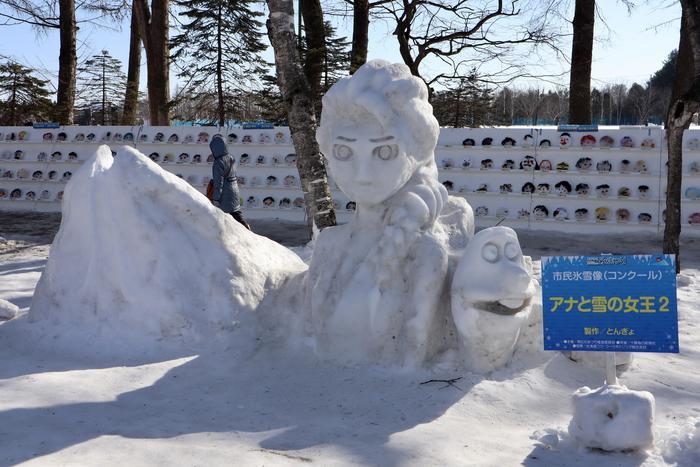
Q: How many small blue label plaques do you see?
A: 3